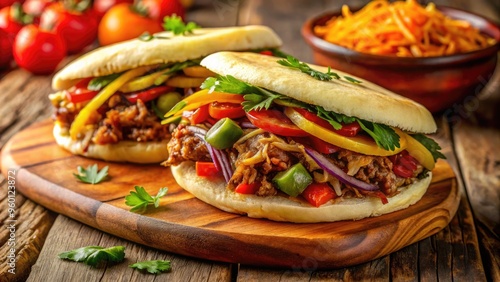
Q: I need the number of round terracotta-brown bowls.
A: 1